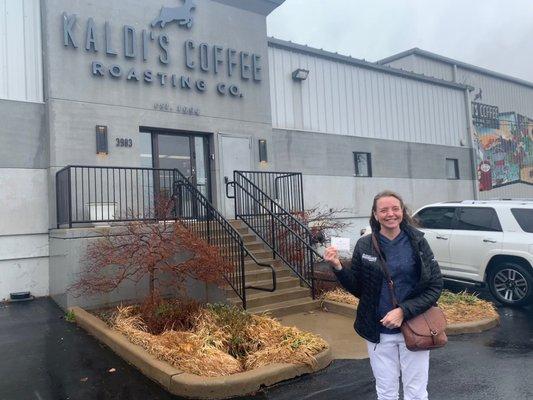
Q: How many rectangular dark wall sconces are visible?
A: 2